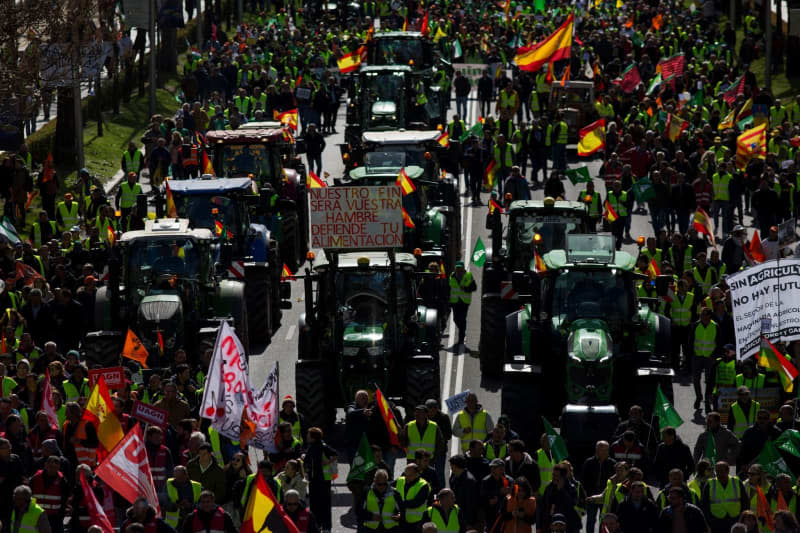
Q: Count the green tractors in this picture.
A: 8